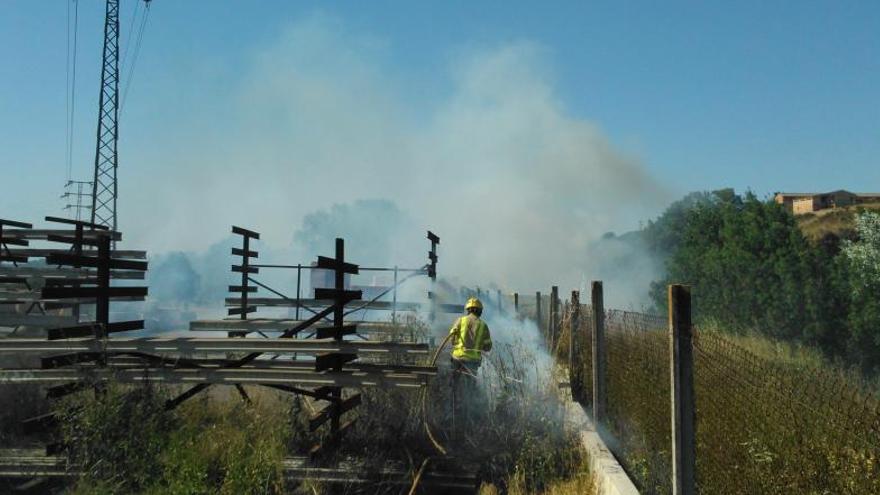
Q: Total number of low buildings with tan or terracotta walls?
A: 1